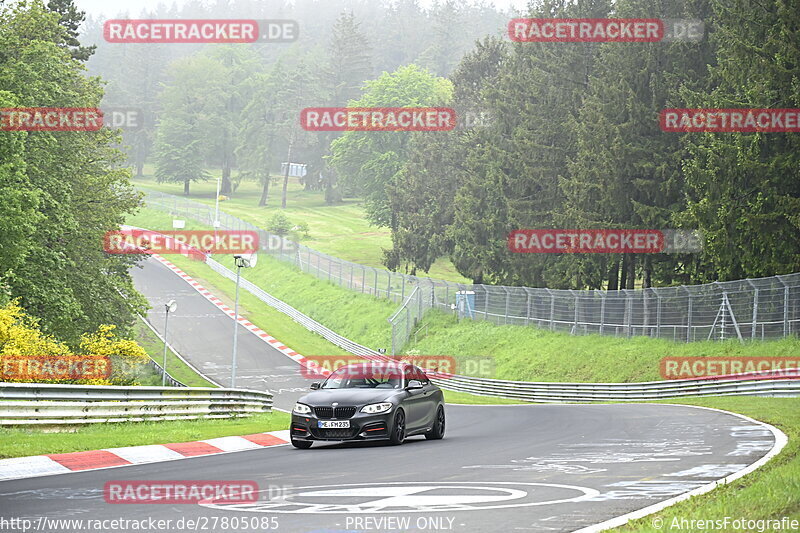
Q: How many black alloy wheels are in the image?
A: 2